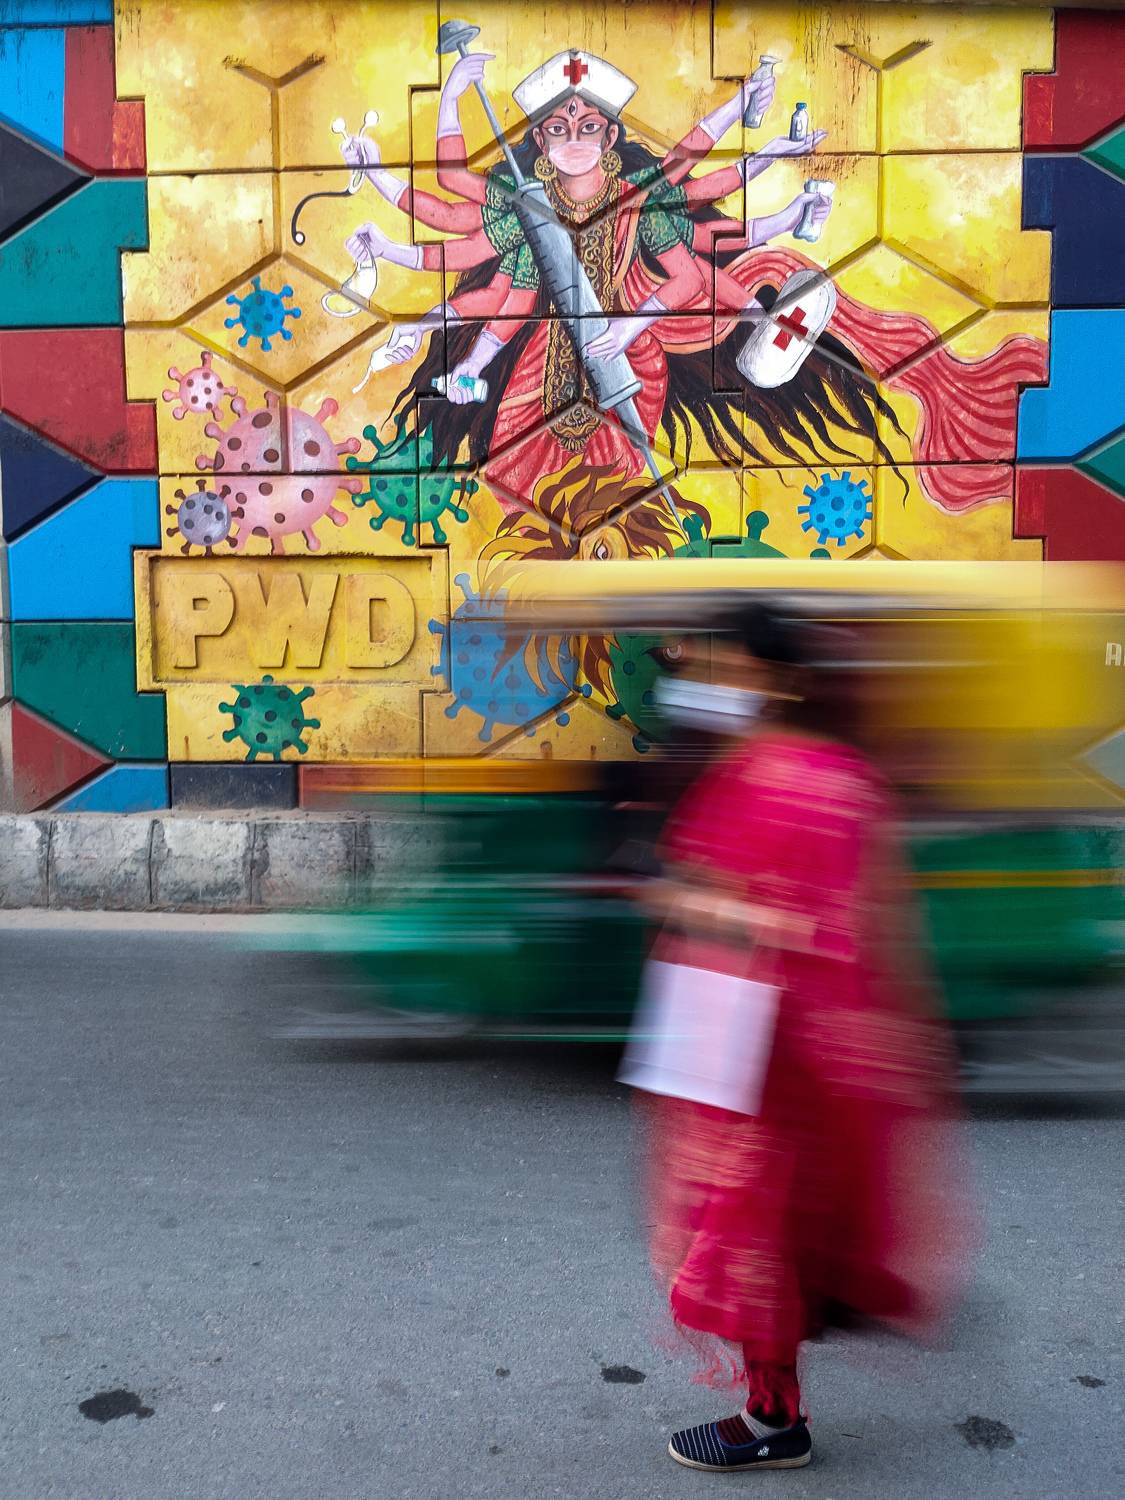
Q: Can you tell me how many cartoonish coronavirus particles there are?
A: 9